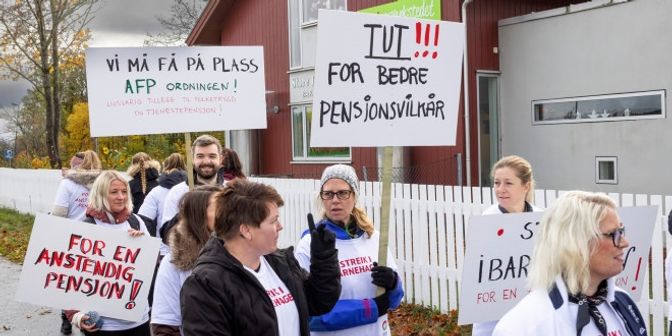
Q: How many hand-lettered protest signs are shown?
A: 4